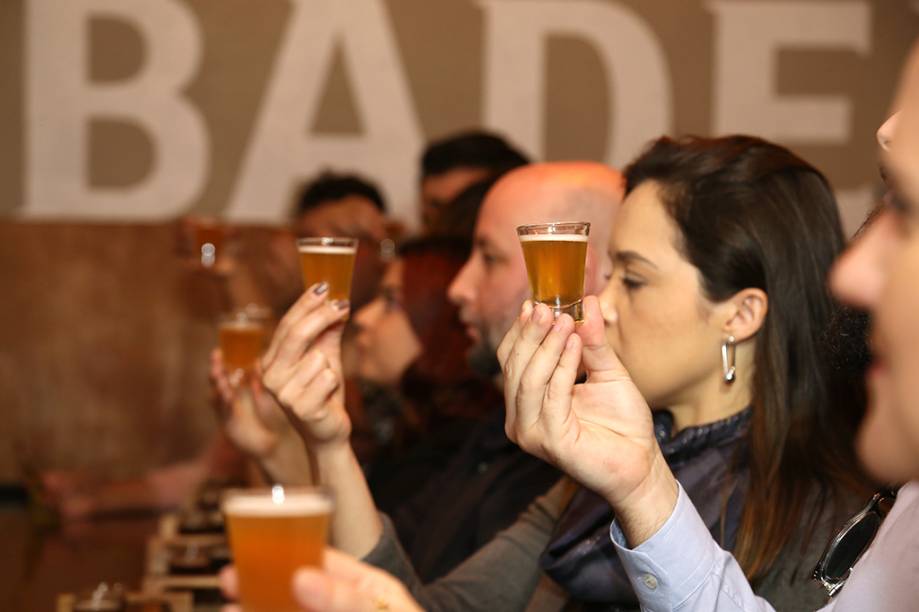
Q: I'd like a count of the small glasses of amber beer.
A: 5